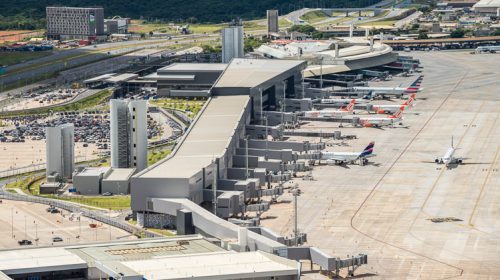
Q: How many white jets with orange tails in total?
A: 3